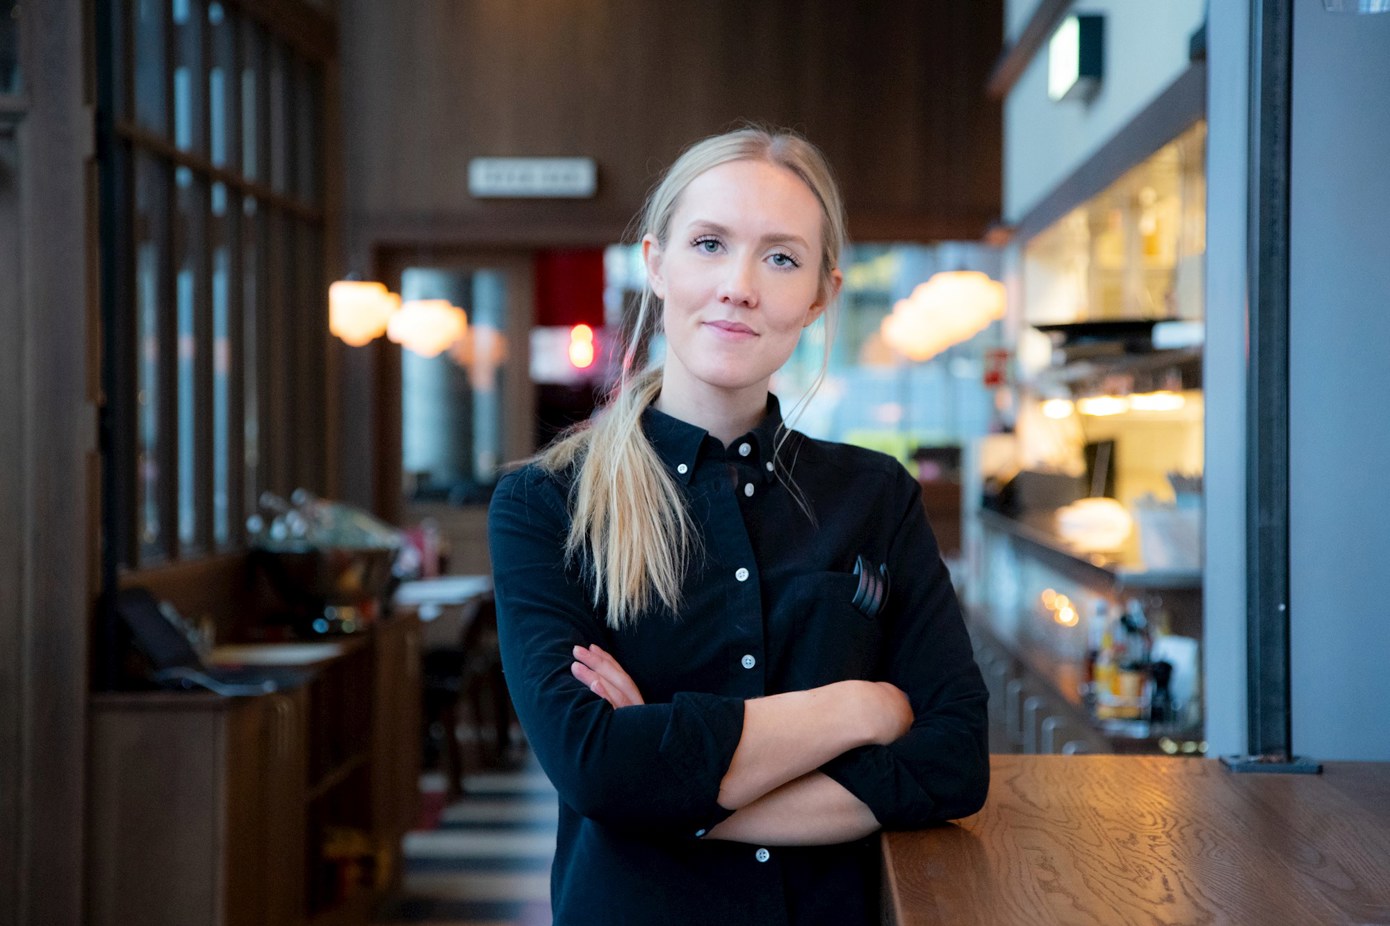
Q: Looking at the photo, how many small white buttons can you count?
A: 8